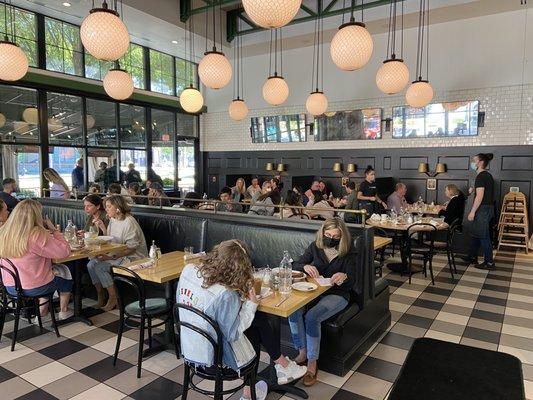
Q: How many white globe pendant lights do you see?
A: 12